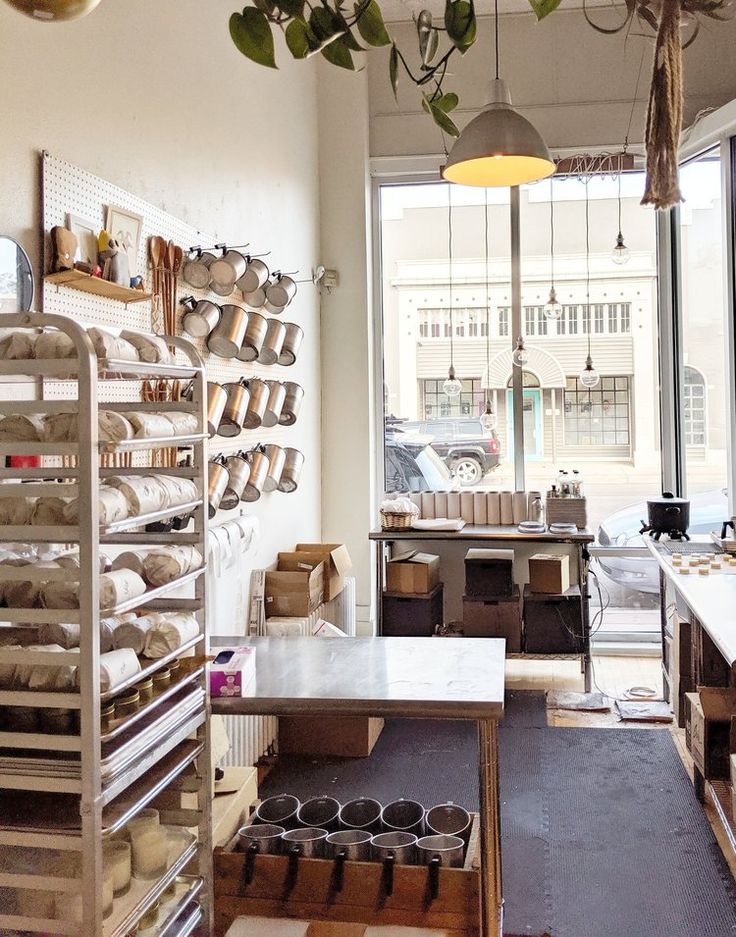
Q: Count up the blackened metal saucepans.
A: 1